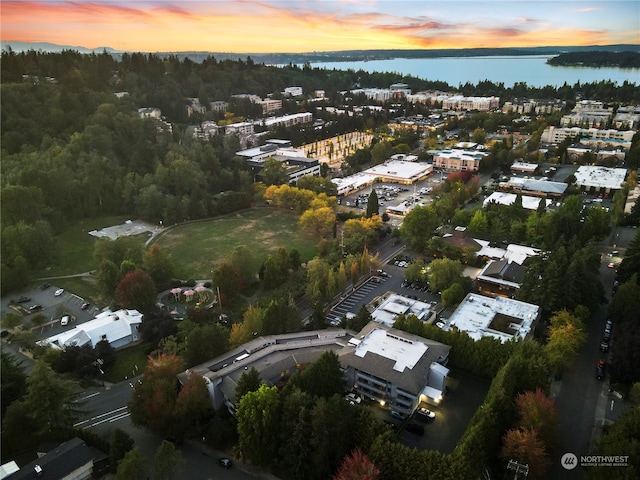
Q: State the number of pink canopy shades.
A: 3